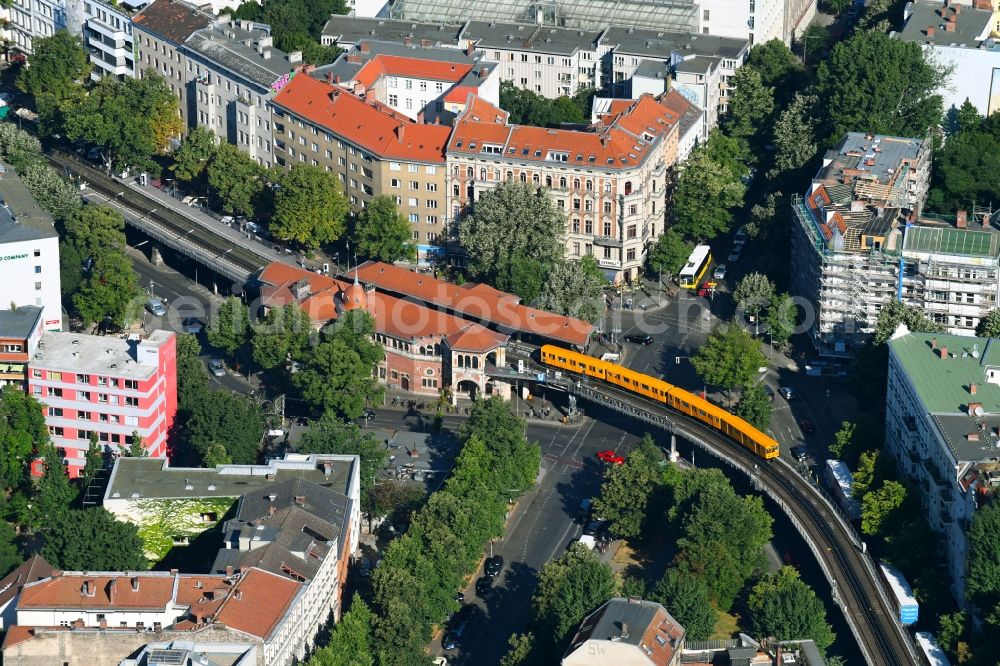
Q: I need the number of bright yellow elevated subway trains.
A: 1